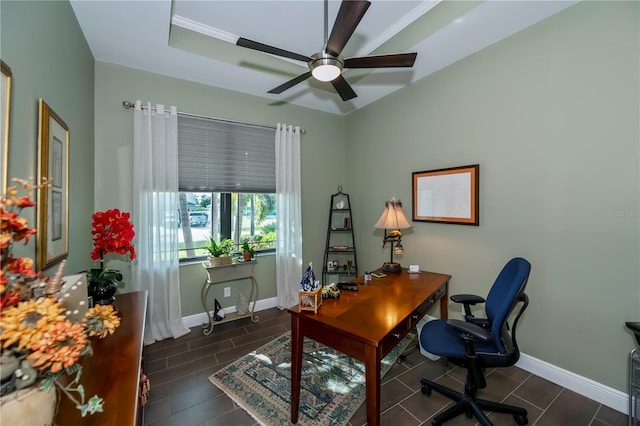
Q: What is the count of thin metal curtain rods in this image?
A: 1